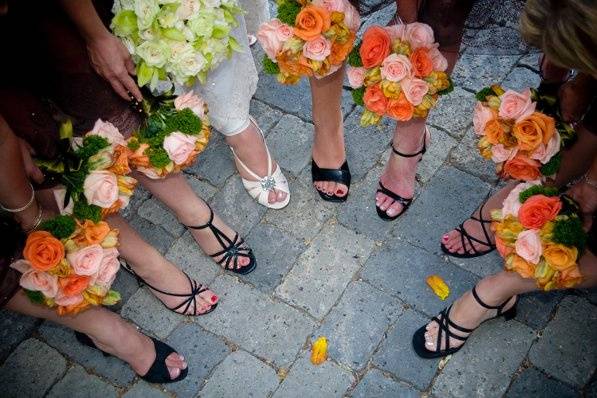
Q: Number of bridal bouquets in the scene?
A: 8